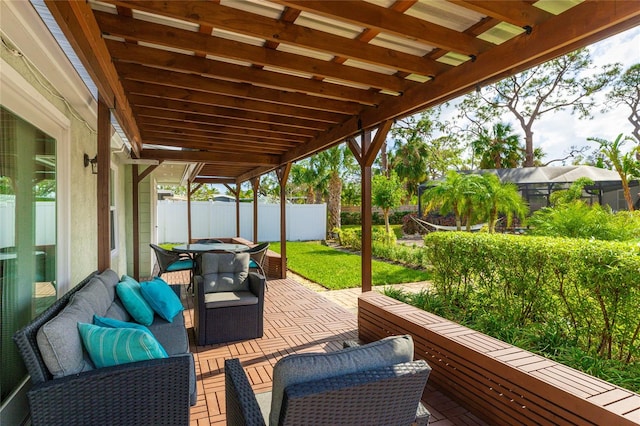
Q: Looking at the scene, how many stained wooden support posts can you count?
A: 7